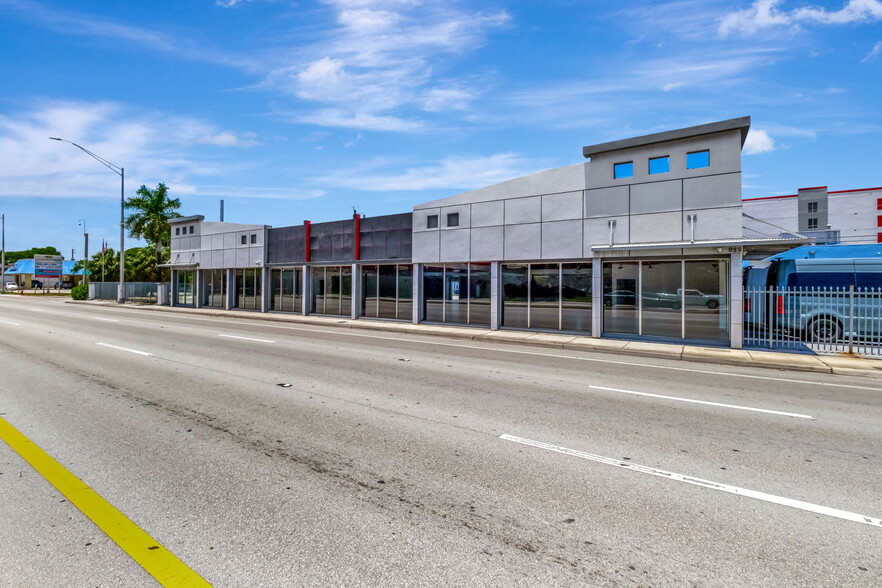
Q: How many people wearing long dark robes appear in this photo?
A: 0